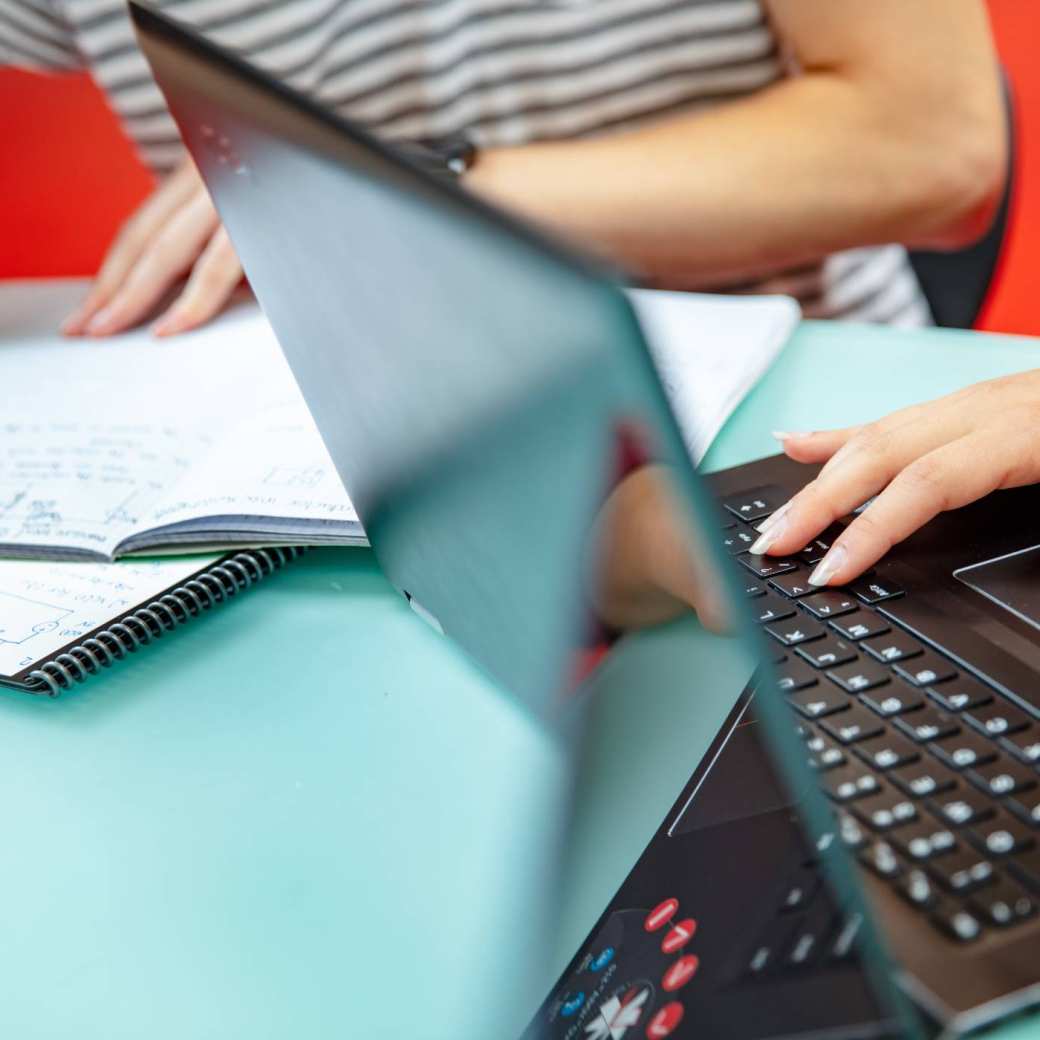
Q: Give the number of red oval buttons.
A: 4